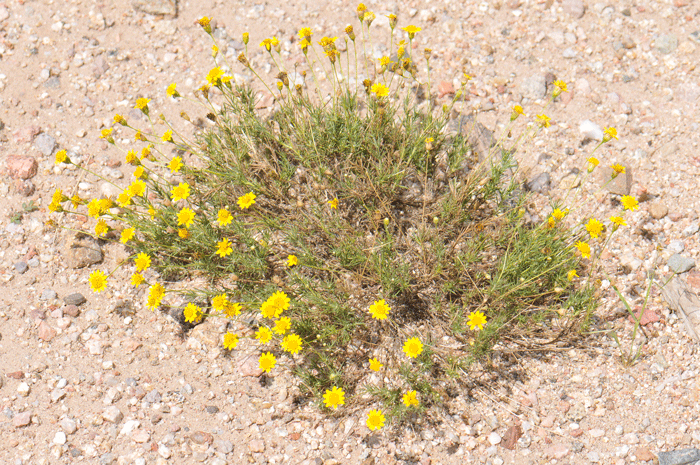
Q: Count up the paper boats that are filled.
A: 0